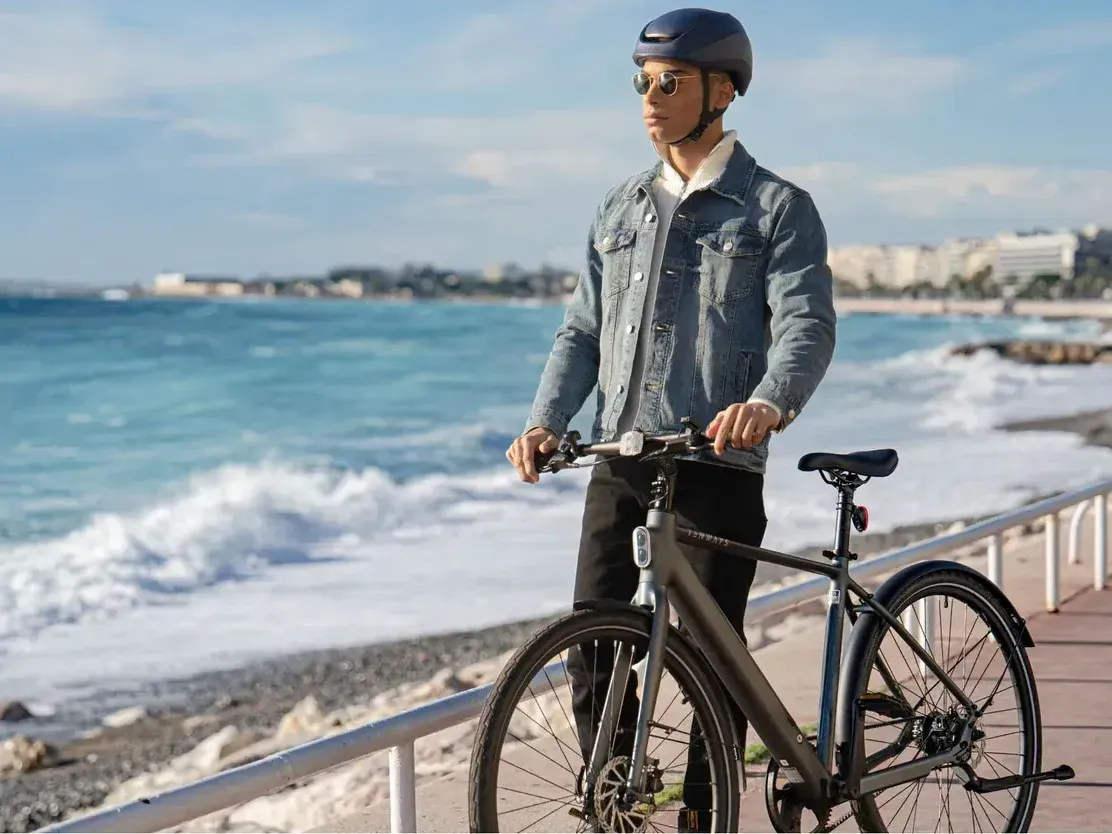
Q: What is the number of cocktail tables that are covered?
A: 0